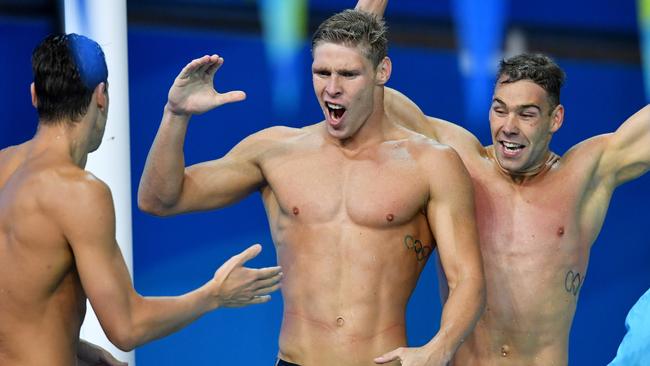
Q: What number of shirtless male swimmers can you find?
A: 3